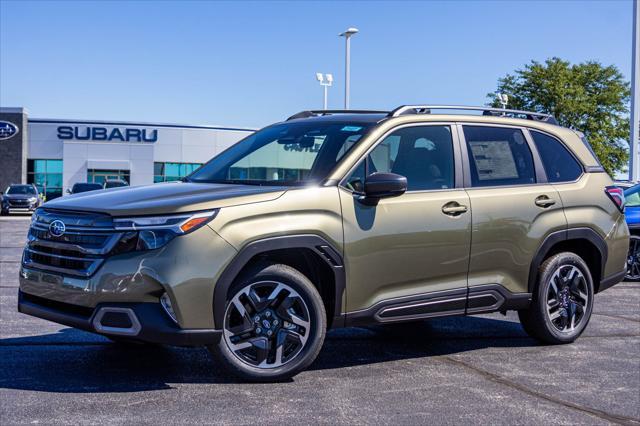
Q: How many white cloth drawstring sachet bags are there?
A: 0